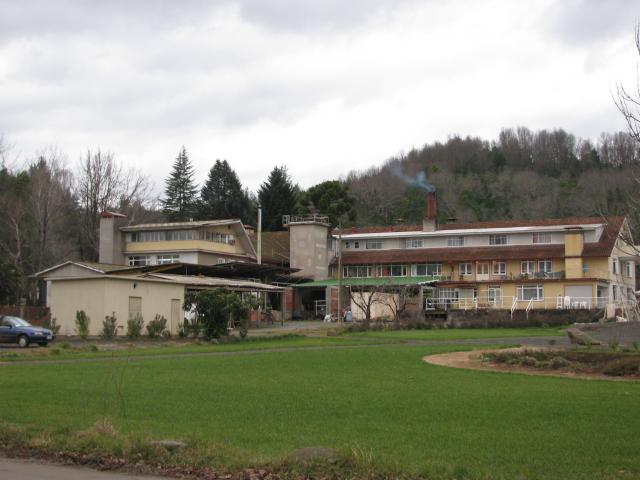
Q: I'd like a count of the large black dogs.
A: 0